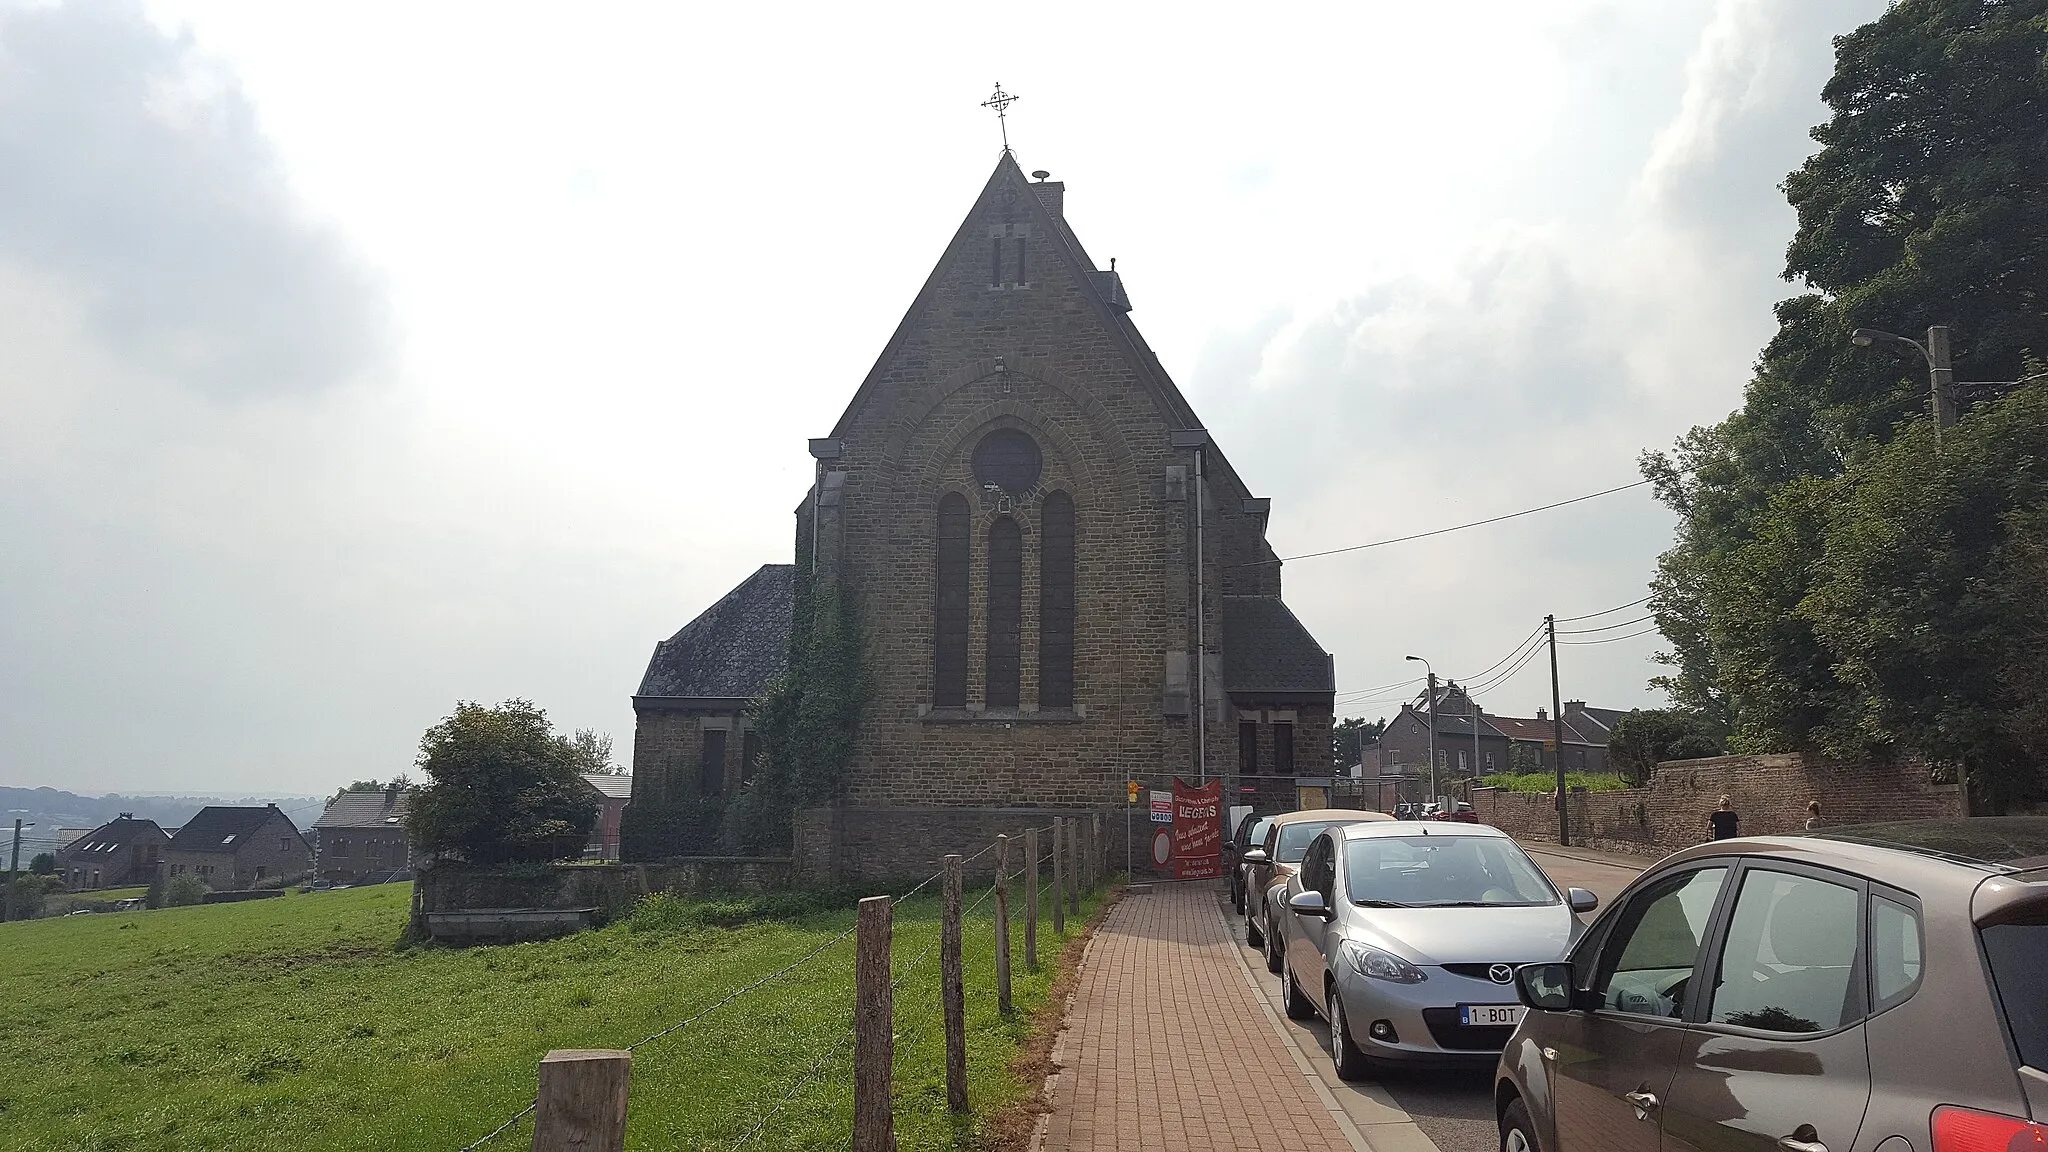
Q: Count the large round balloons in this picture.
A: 0